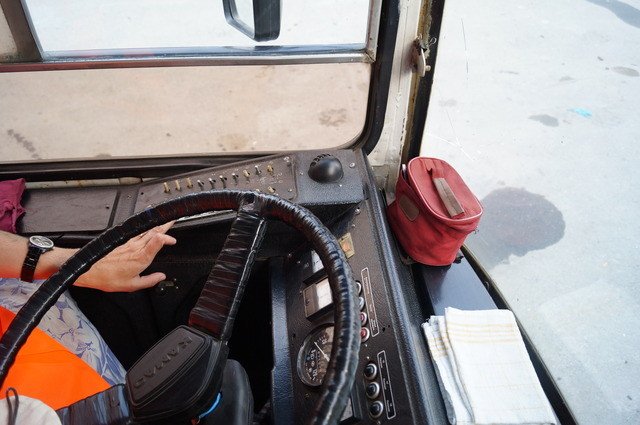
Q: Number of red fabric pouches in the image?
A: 1